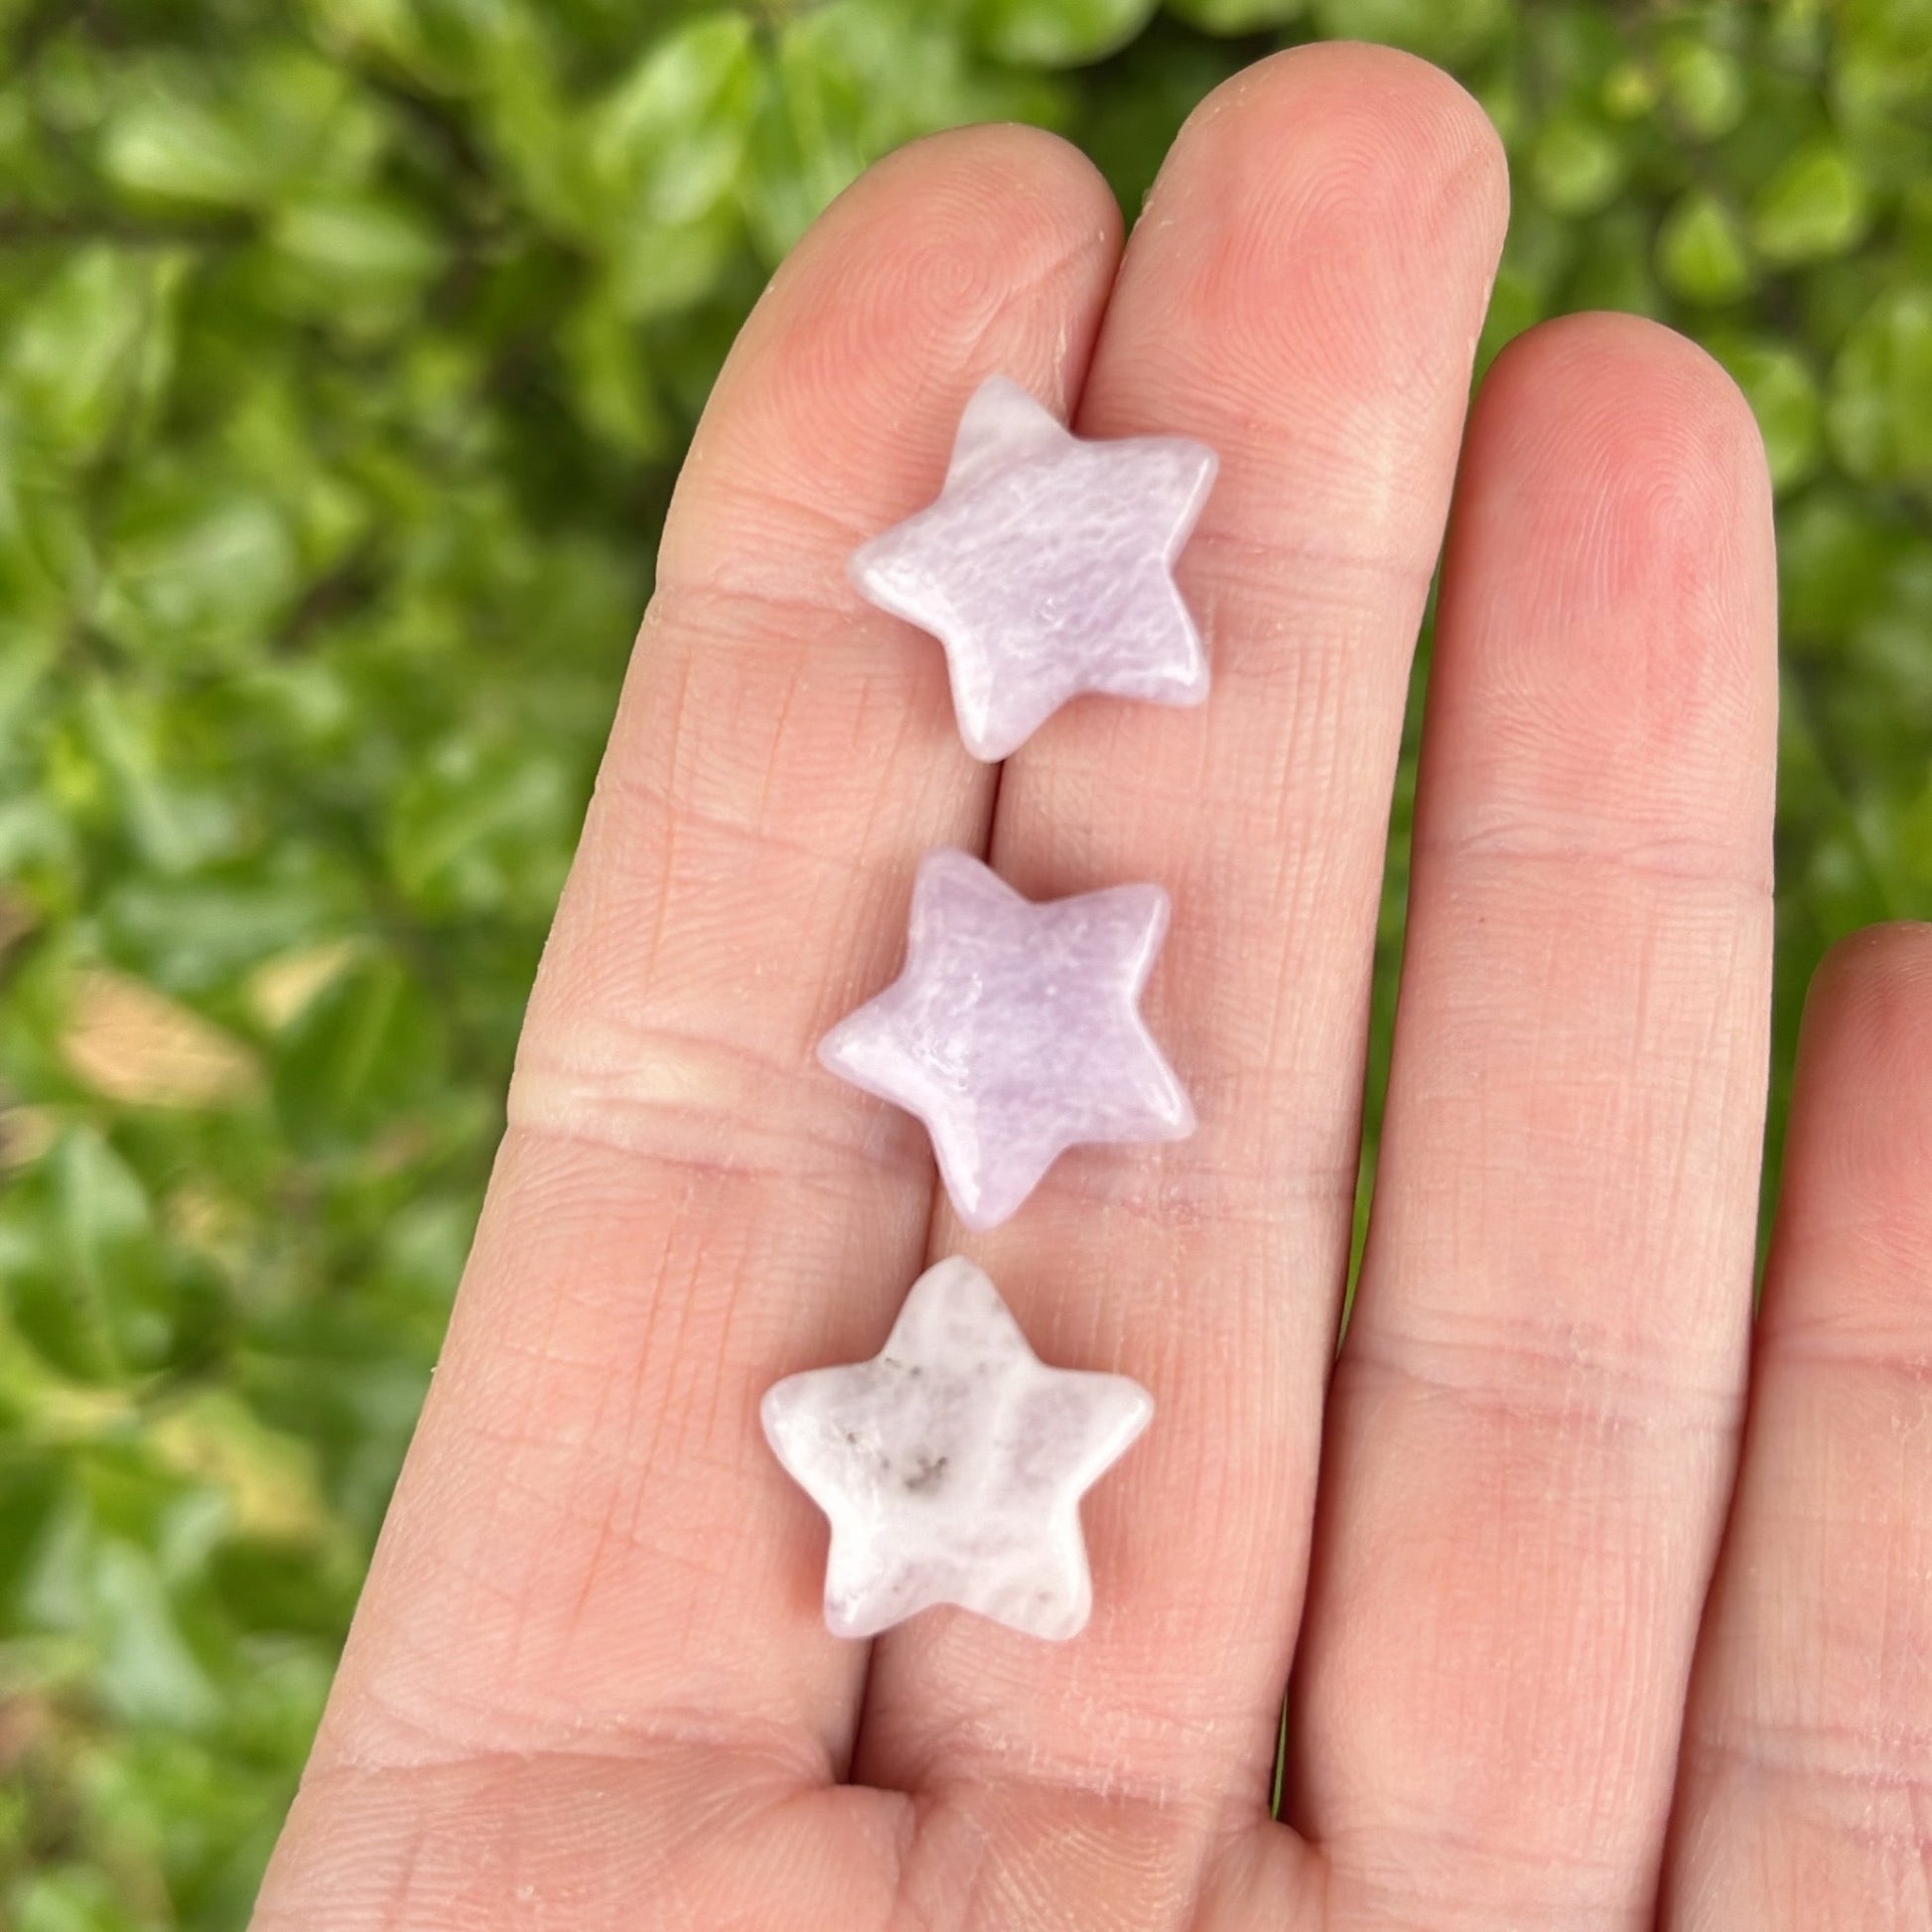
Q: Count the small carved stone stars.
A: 3